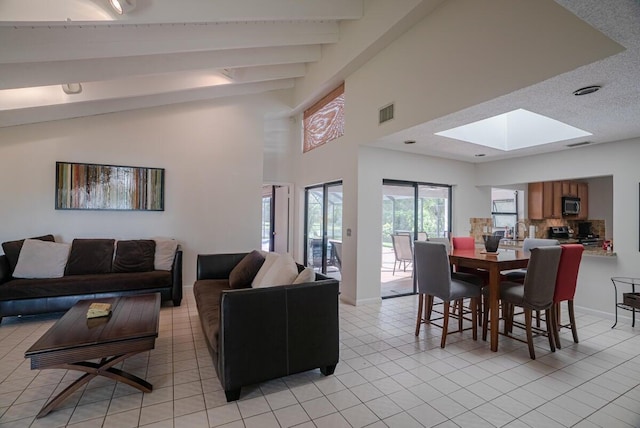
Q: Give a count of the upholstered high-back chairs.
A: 6